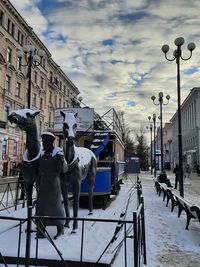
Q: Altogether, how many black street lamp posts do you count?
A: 5